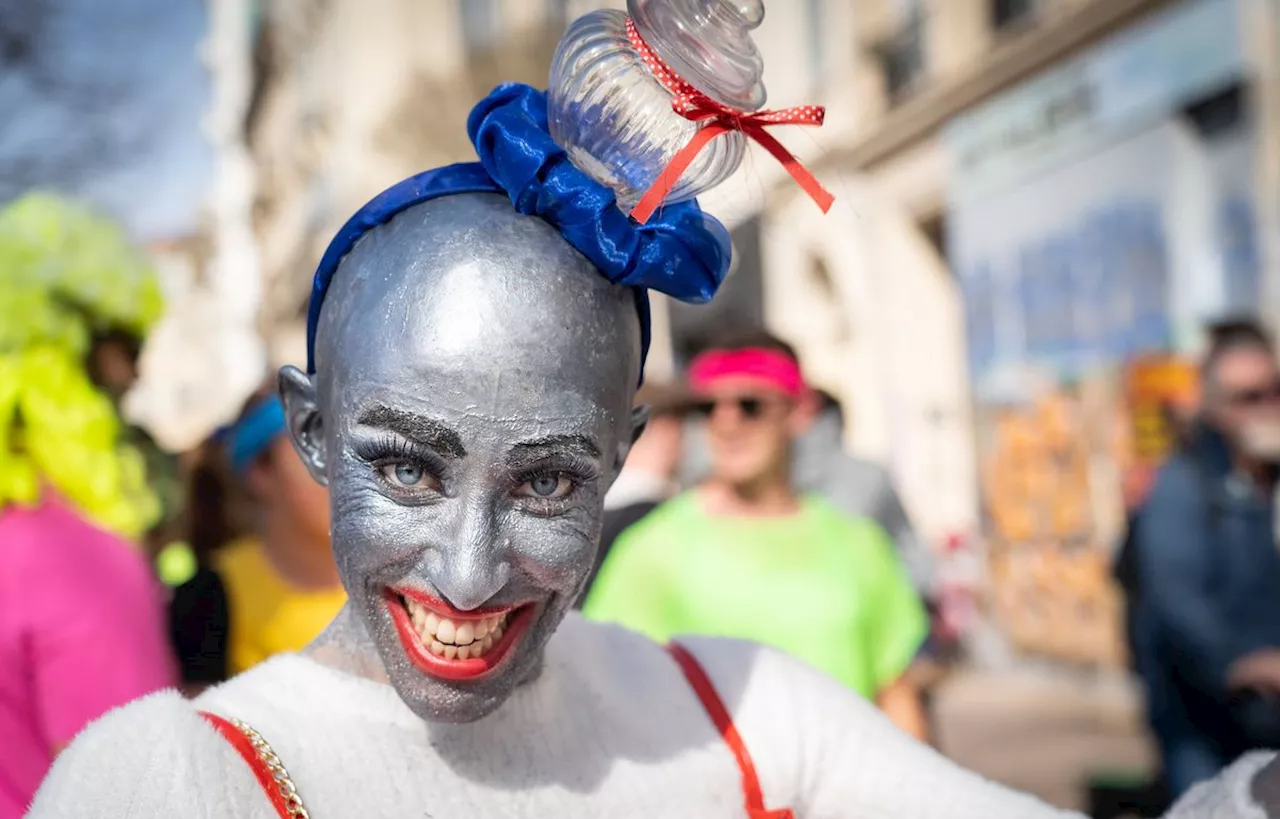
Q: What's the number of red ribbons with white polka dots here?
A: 1